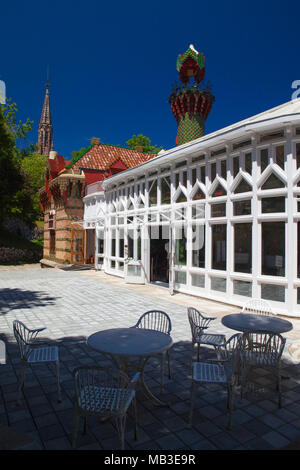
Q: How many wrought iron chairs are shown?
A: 7